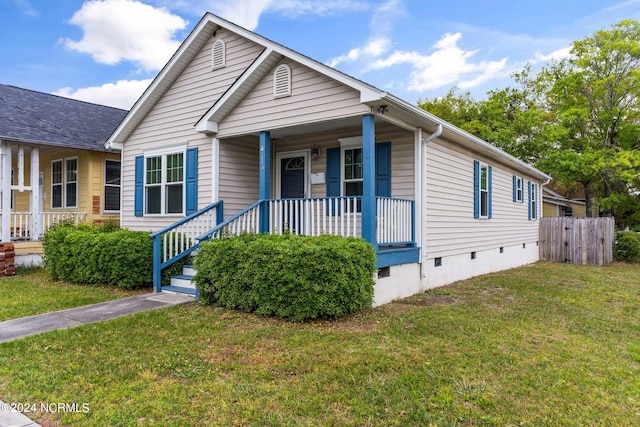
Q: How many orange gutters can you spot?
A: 0